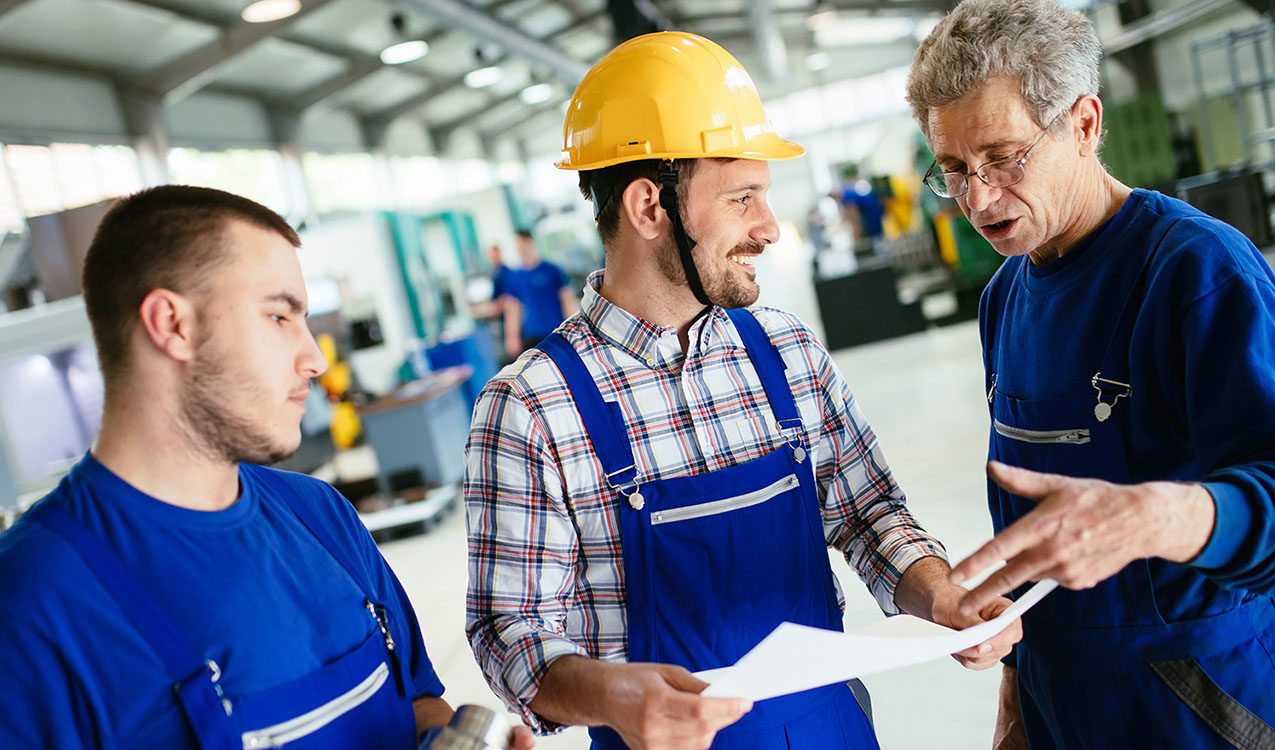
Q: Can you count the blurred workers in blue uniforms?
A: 3